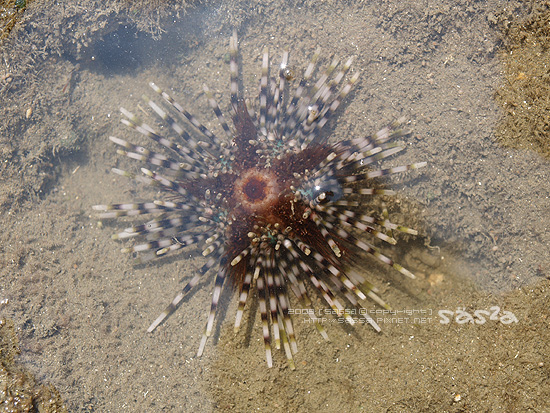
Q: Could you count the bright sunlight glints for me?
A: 3